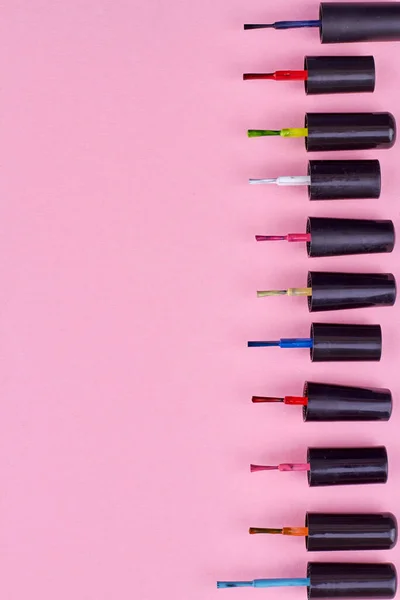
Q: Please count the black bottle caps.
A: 11